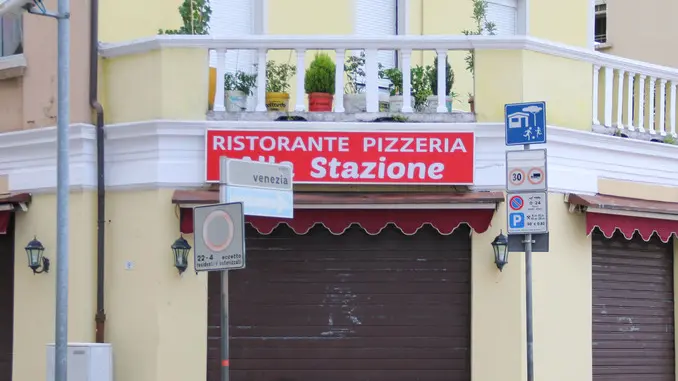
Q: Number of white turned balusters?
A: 13